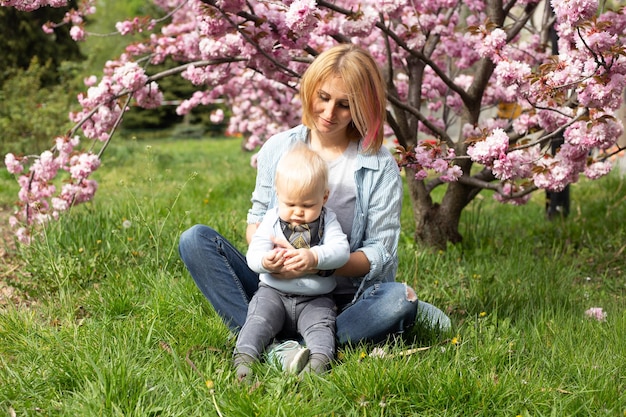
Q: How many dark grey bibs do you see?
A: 1